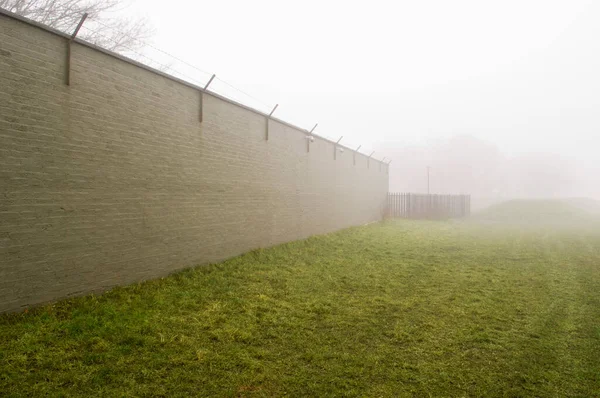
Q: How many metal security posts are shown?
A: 9